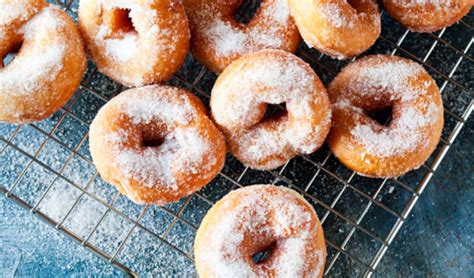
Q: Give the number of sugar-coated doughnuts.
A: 9